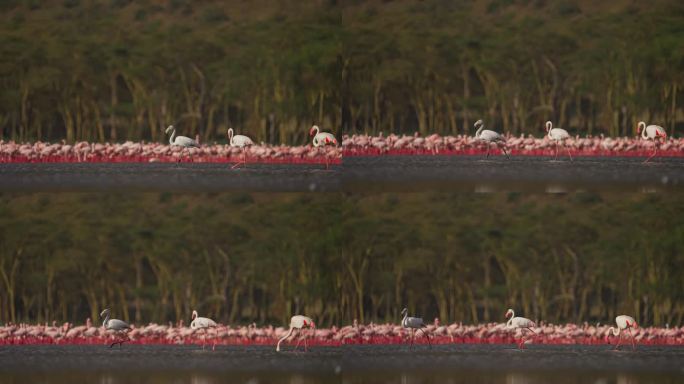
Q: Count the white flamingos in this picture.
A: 12